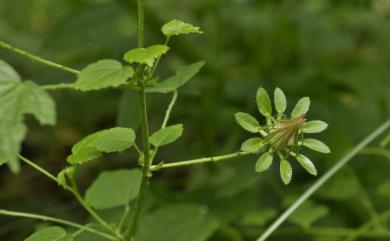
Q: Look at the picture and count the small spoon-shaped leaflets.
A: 10